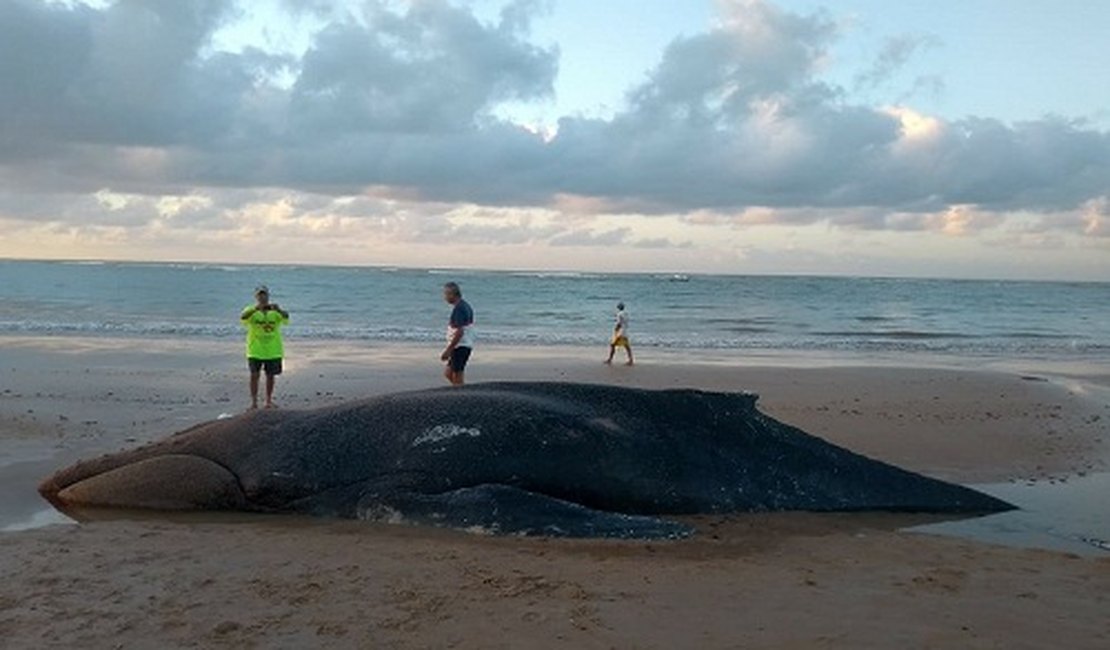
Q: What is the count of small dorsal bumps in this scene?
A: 1